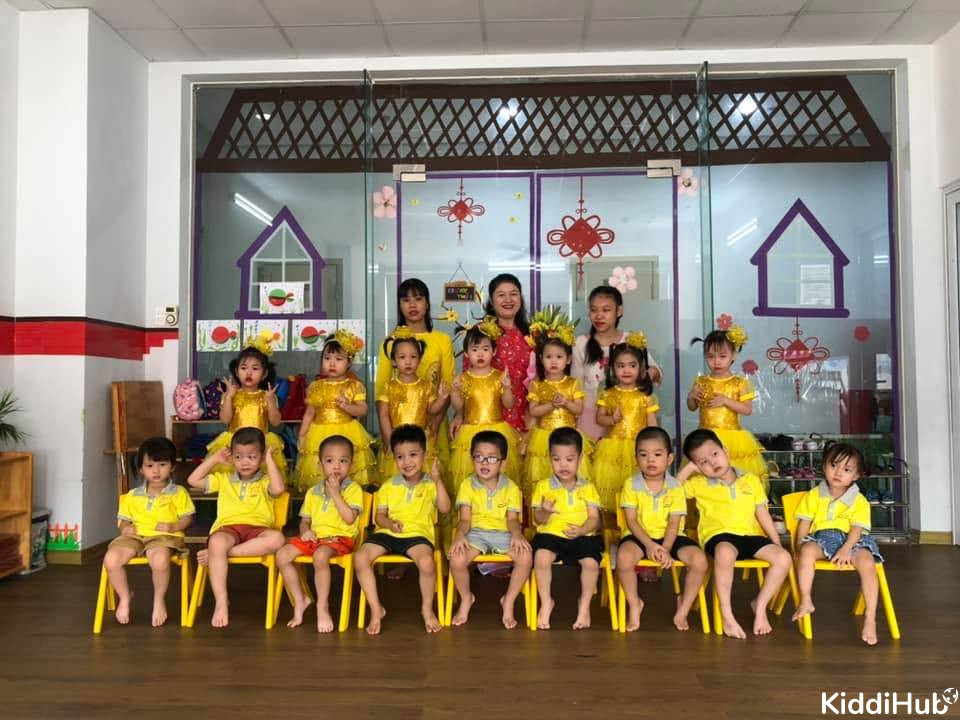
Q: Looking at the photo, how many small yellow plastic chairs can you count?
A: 9